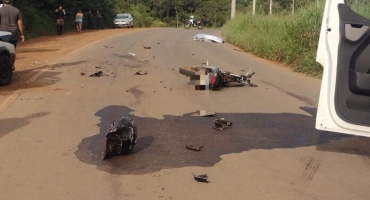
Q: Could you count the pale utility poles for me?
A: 4